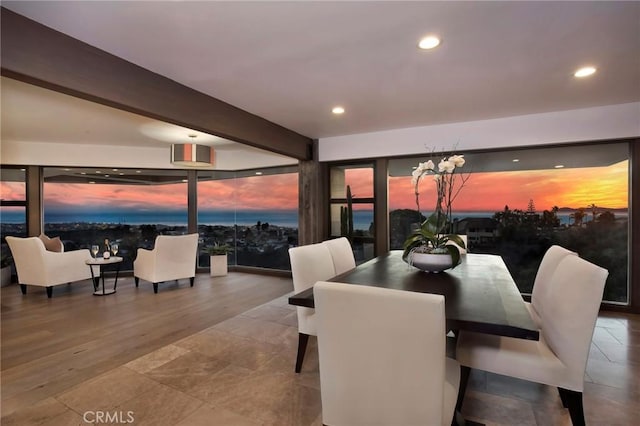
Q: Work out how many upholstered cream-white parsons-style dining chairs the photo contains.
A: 6